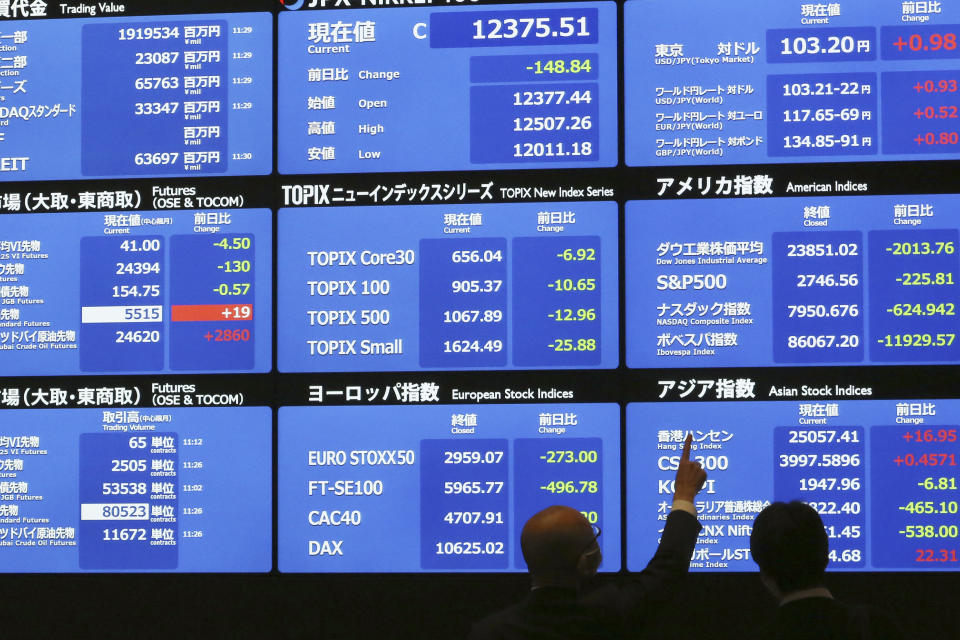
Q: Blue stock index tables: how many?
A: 9